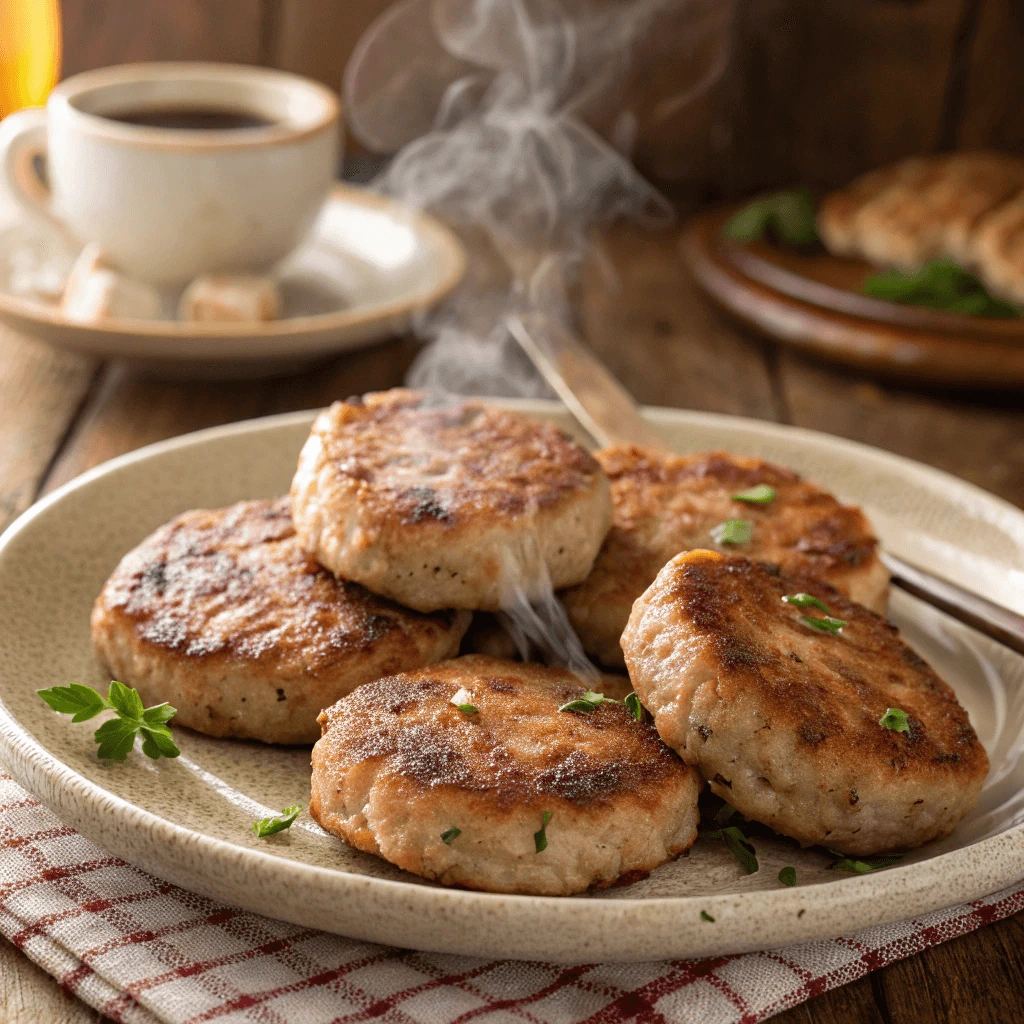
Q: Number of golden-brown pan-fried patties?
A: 5